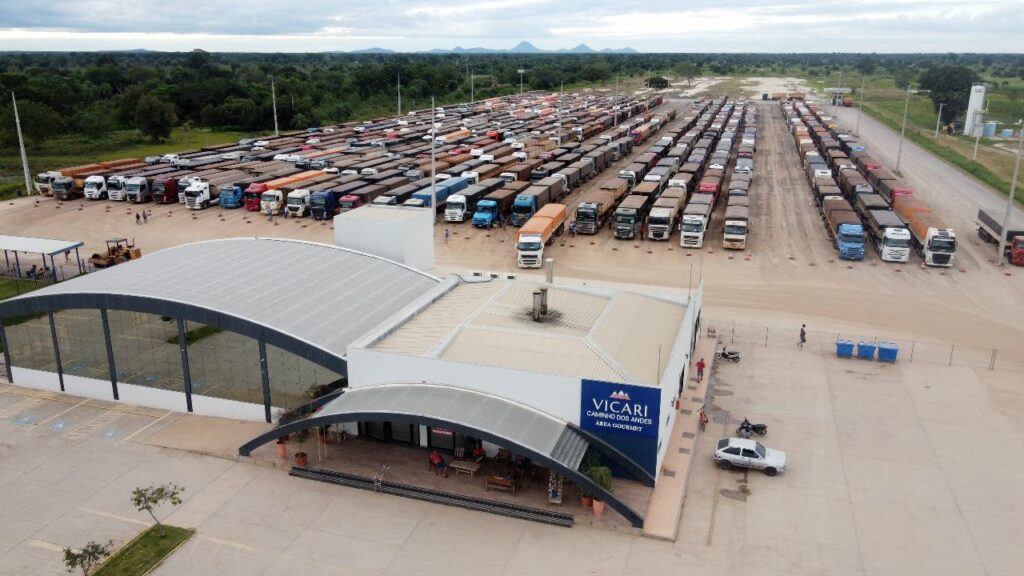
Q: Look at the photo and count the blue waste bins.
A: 3